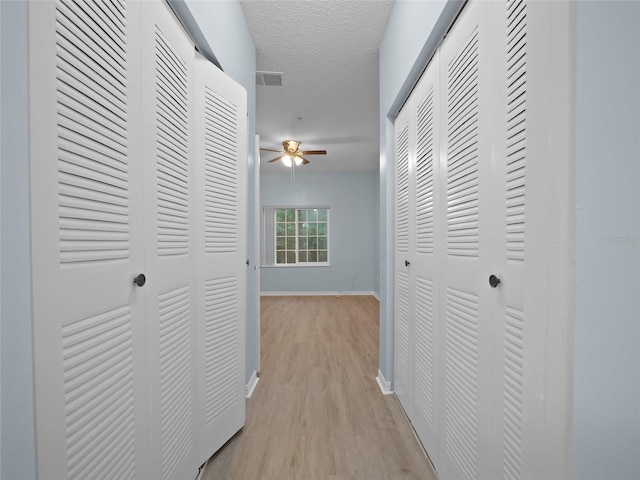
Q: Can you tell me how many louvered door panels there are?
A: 7